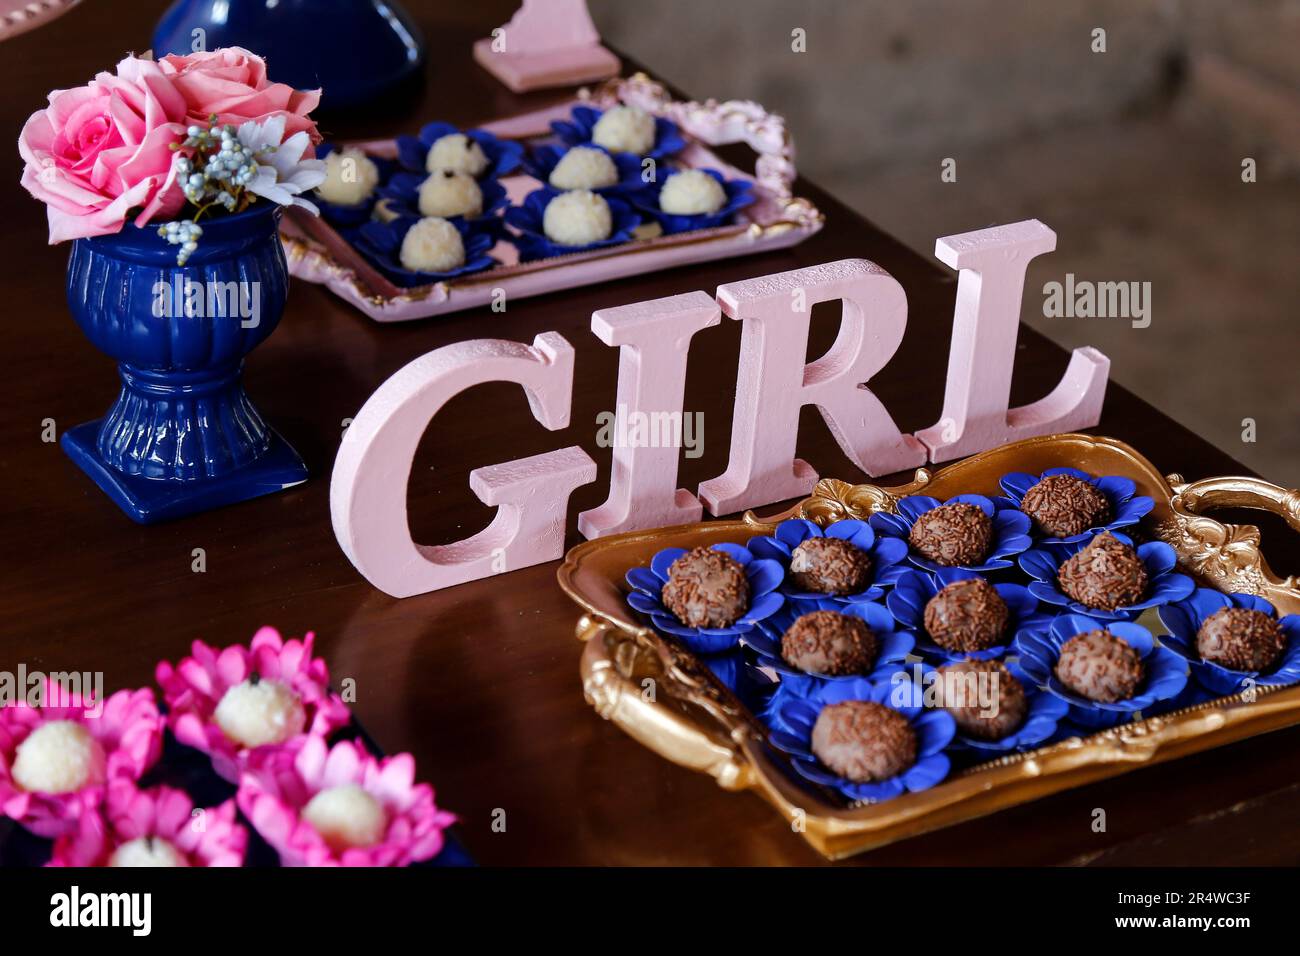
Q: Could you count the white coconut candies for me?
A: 12